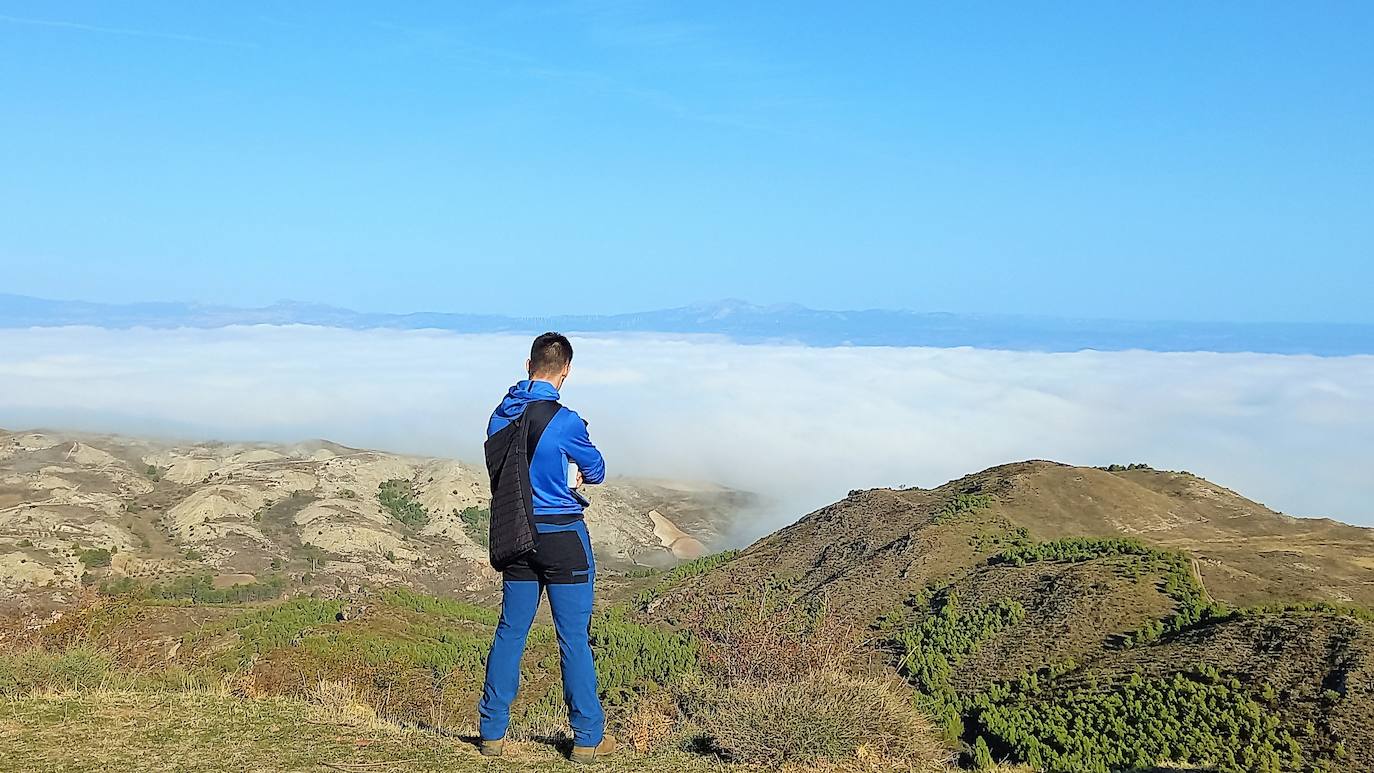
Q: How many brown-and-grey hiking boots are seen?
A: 2